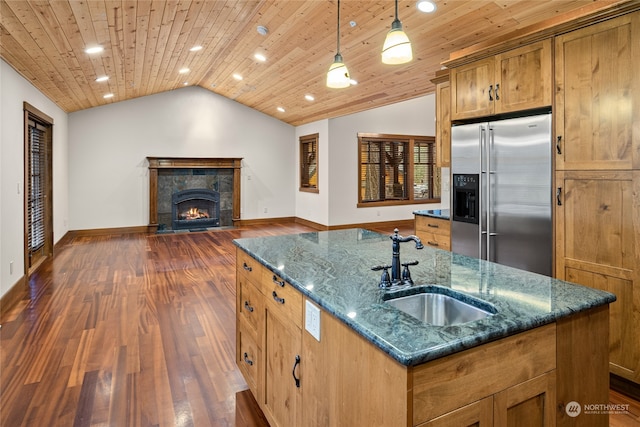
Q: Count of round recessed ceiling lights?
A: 11